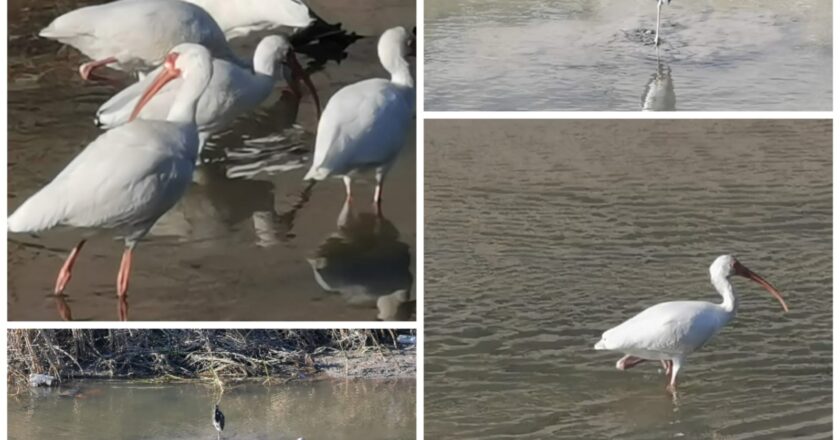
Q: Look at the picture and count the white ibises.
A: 6